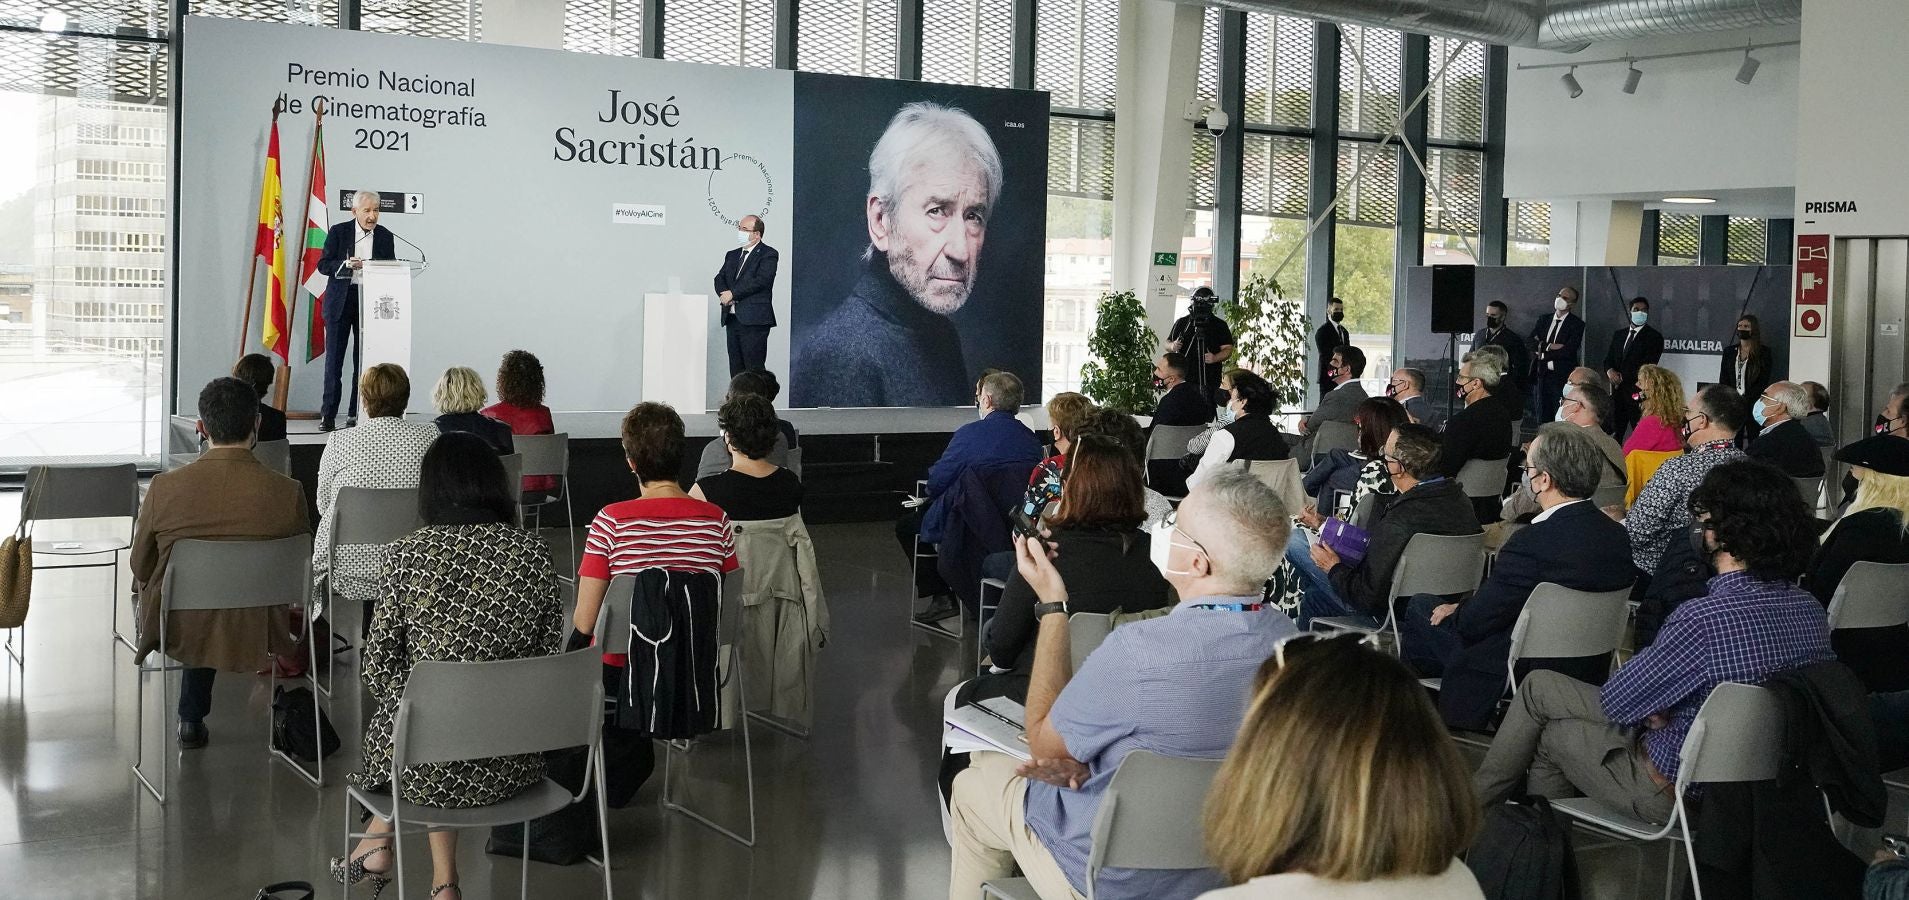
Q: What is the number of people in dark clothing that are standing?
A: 8